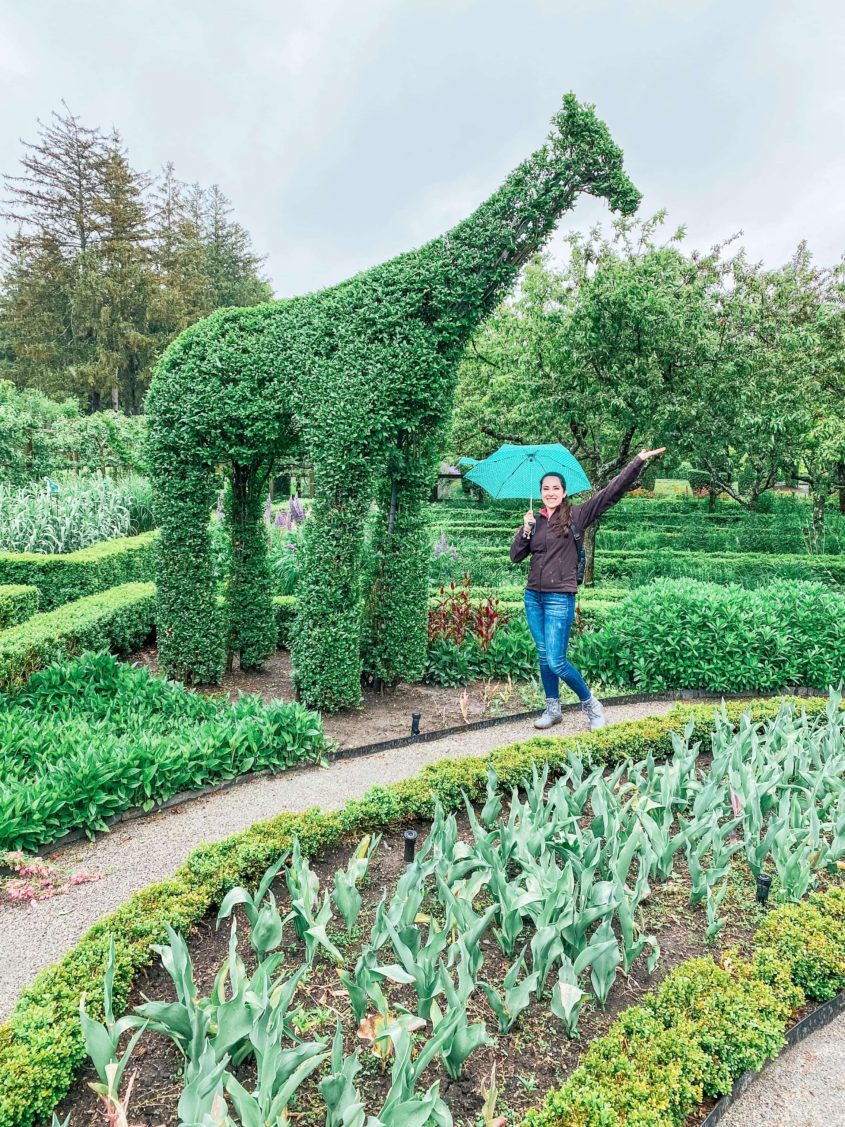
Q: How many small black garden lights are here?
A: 3